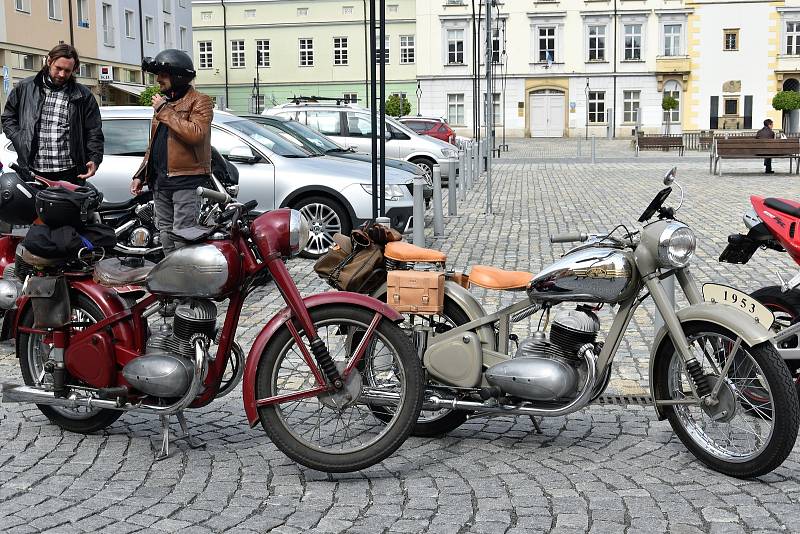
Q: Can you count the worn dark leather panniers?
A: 1